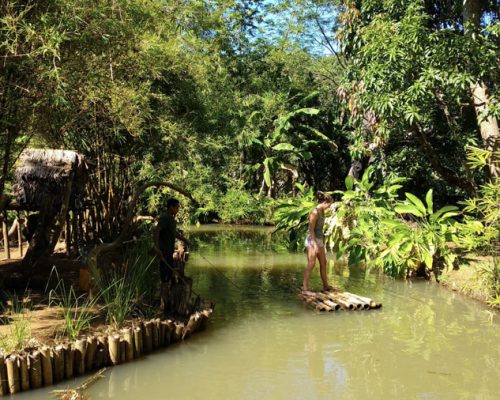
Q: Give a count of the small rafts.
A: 1